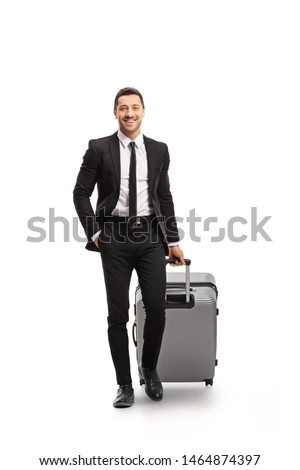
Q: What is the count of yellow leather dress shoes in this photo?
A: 0